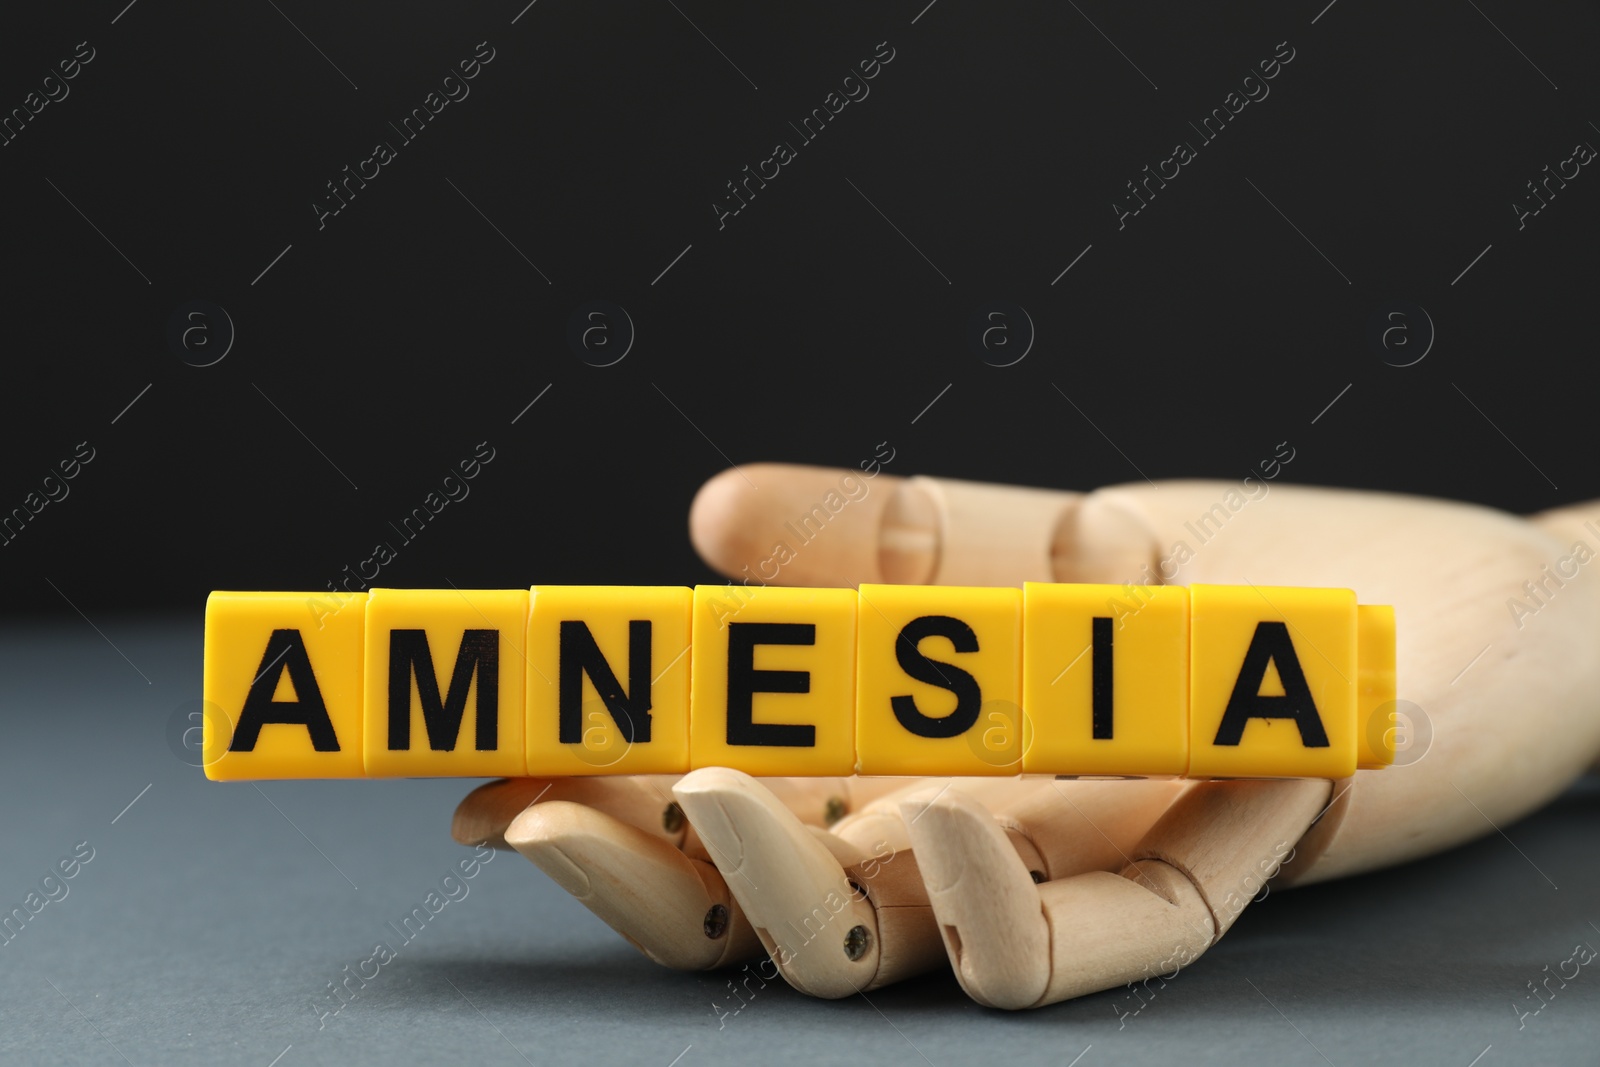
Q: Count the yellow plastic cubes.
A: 7